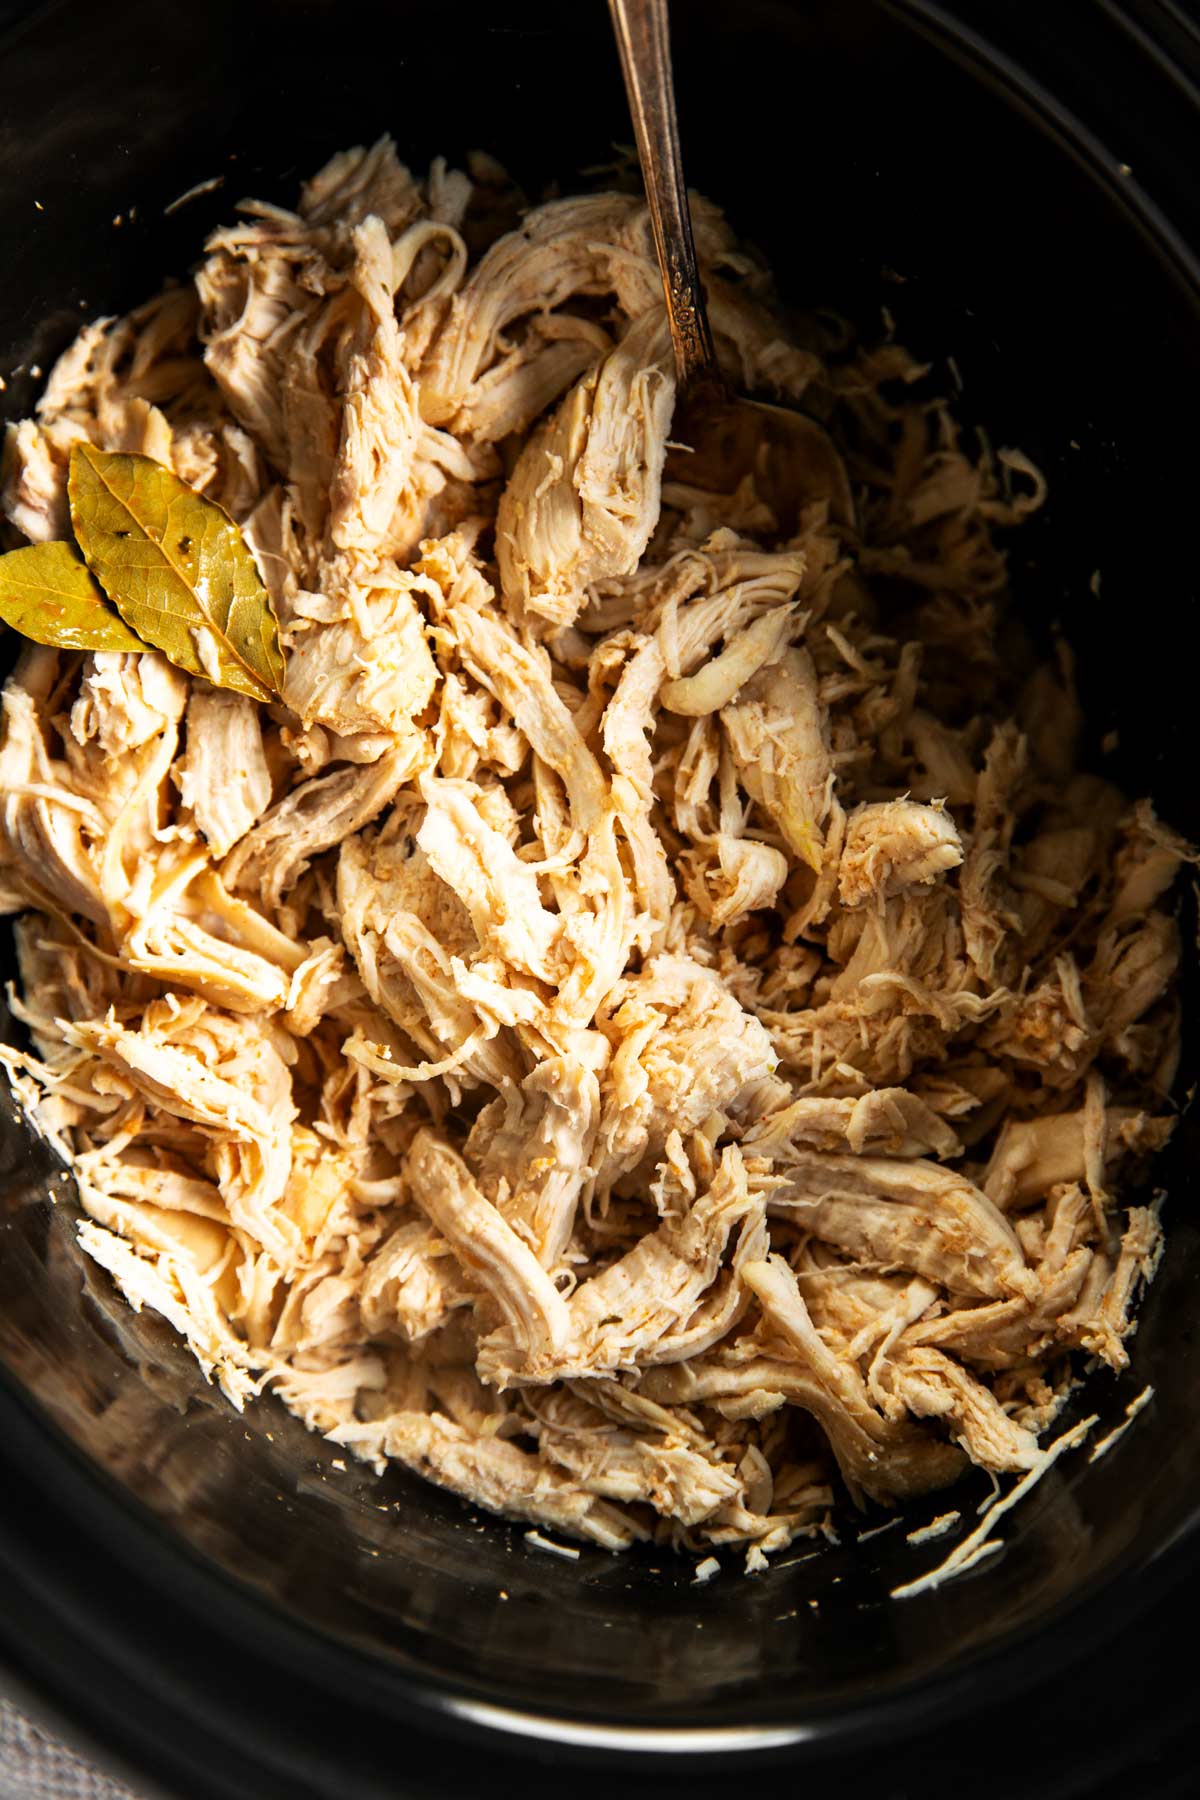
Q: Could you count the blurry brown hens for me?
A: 0